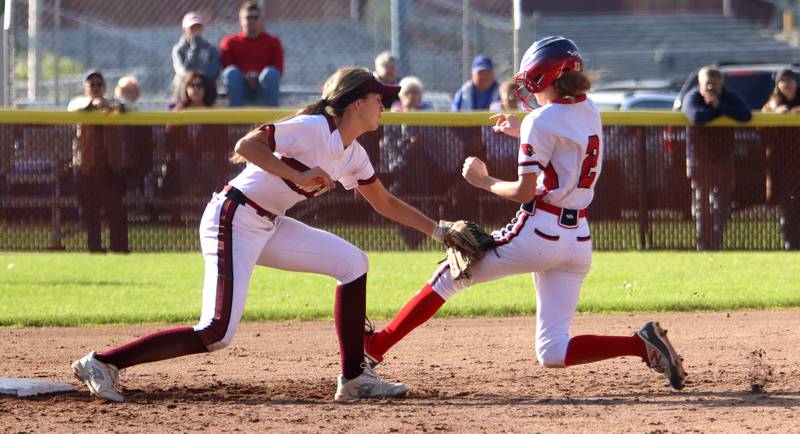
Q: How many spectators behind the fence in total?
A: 11